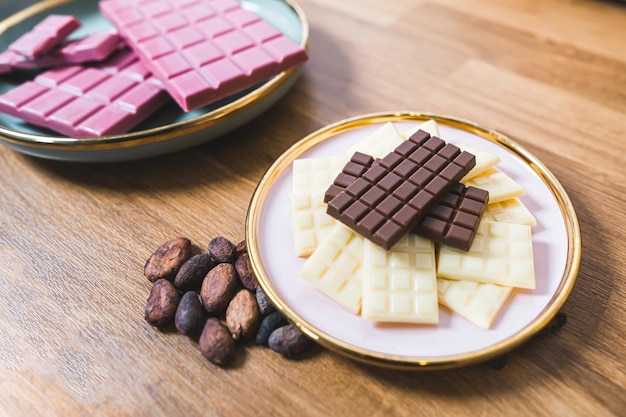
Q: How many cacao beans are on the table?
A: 13